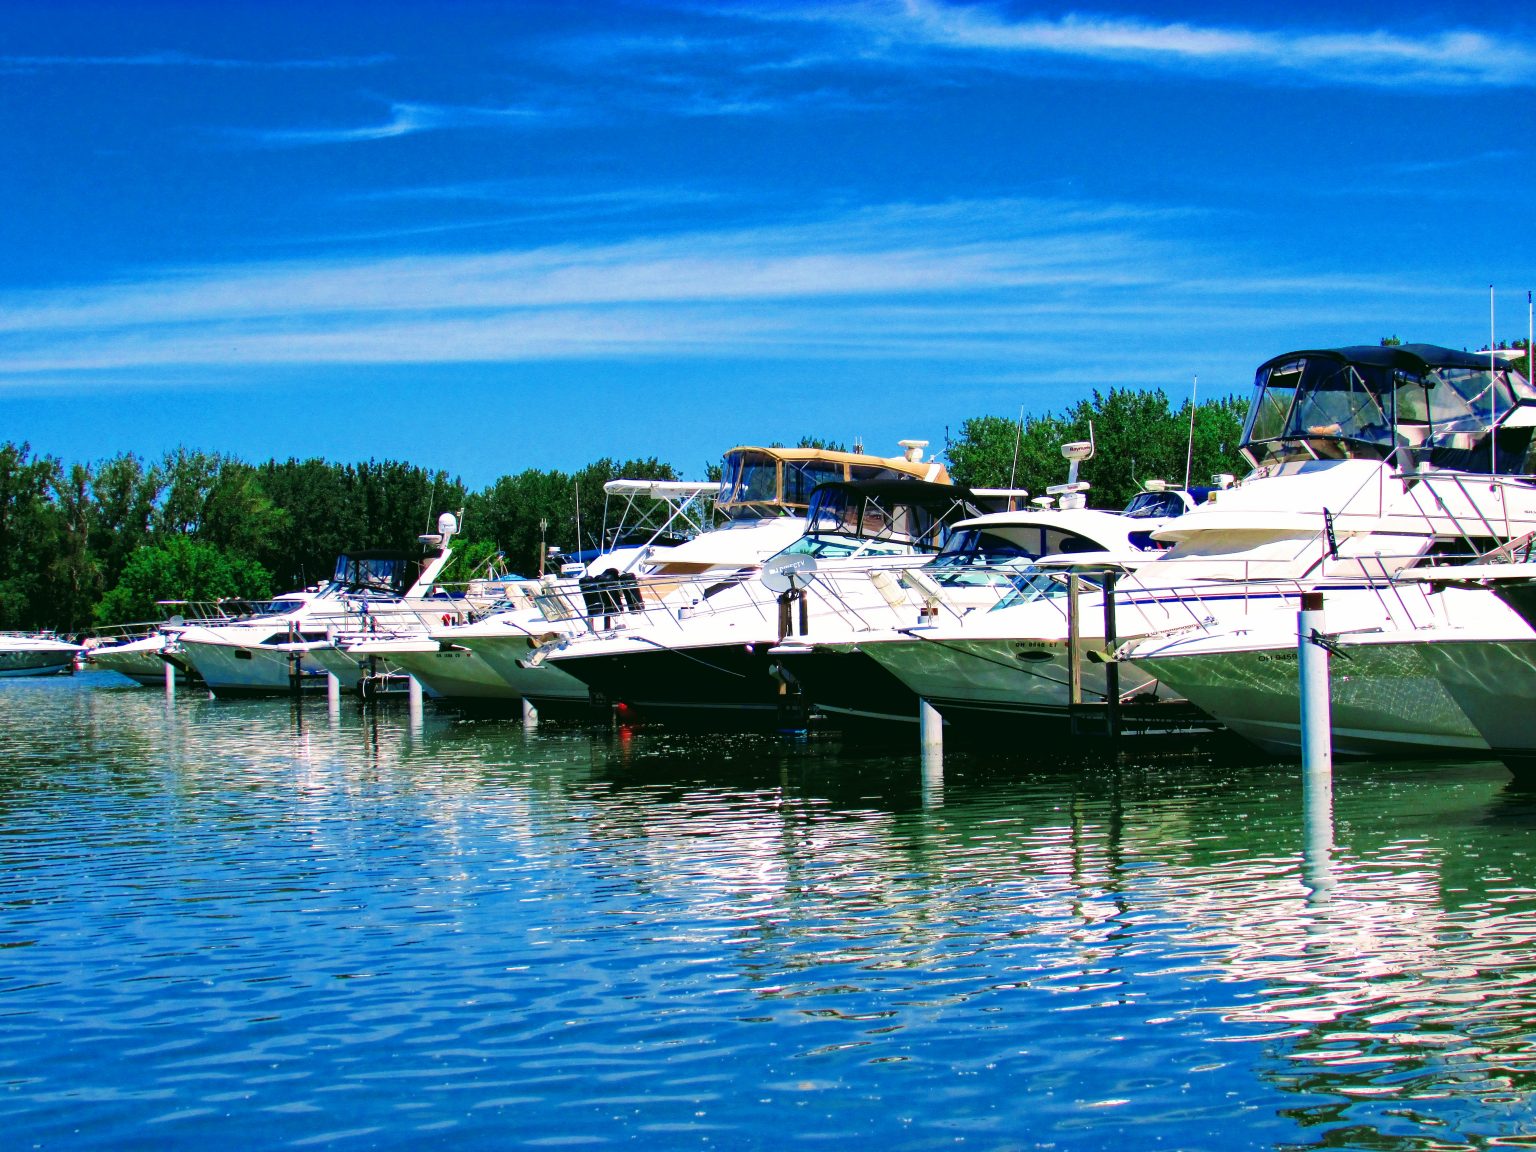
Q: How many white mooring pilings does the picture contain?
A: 6